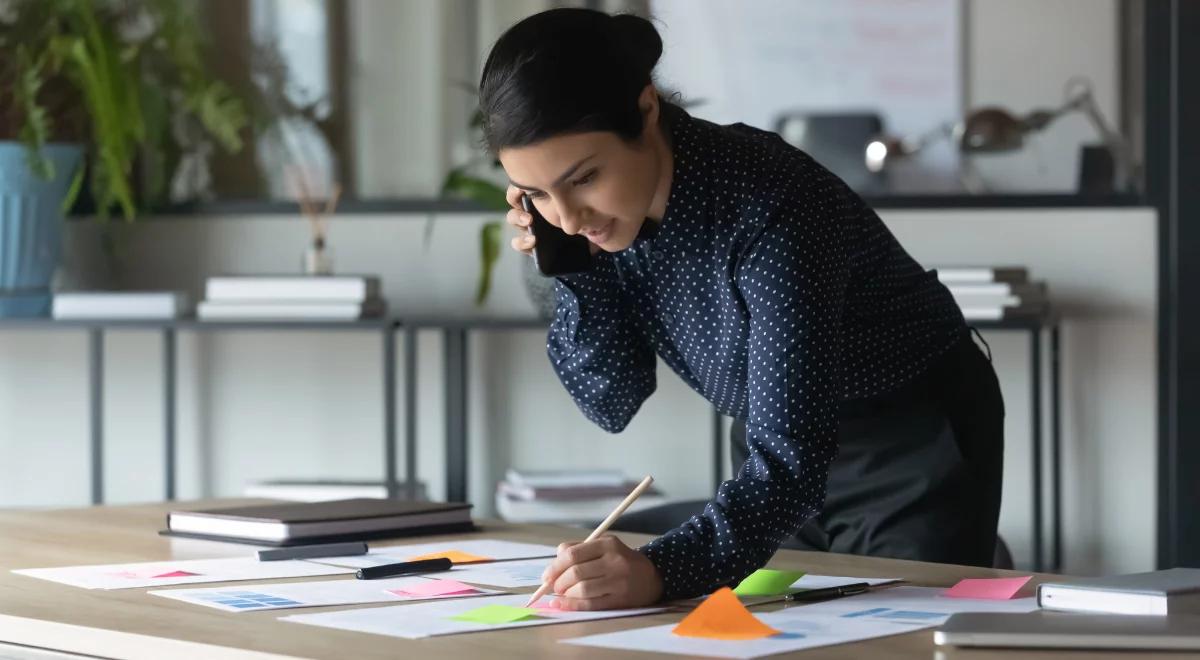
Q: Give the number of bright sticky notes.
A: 8